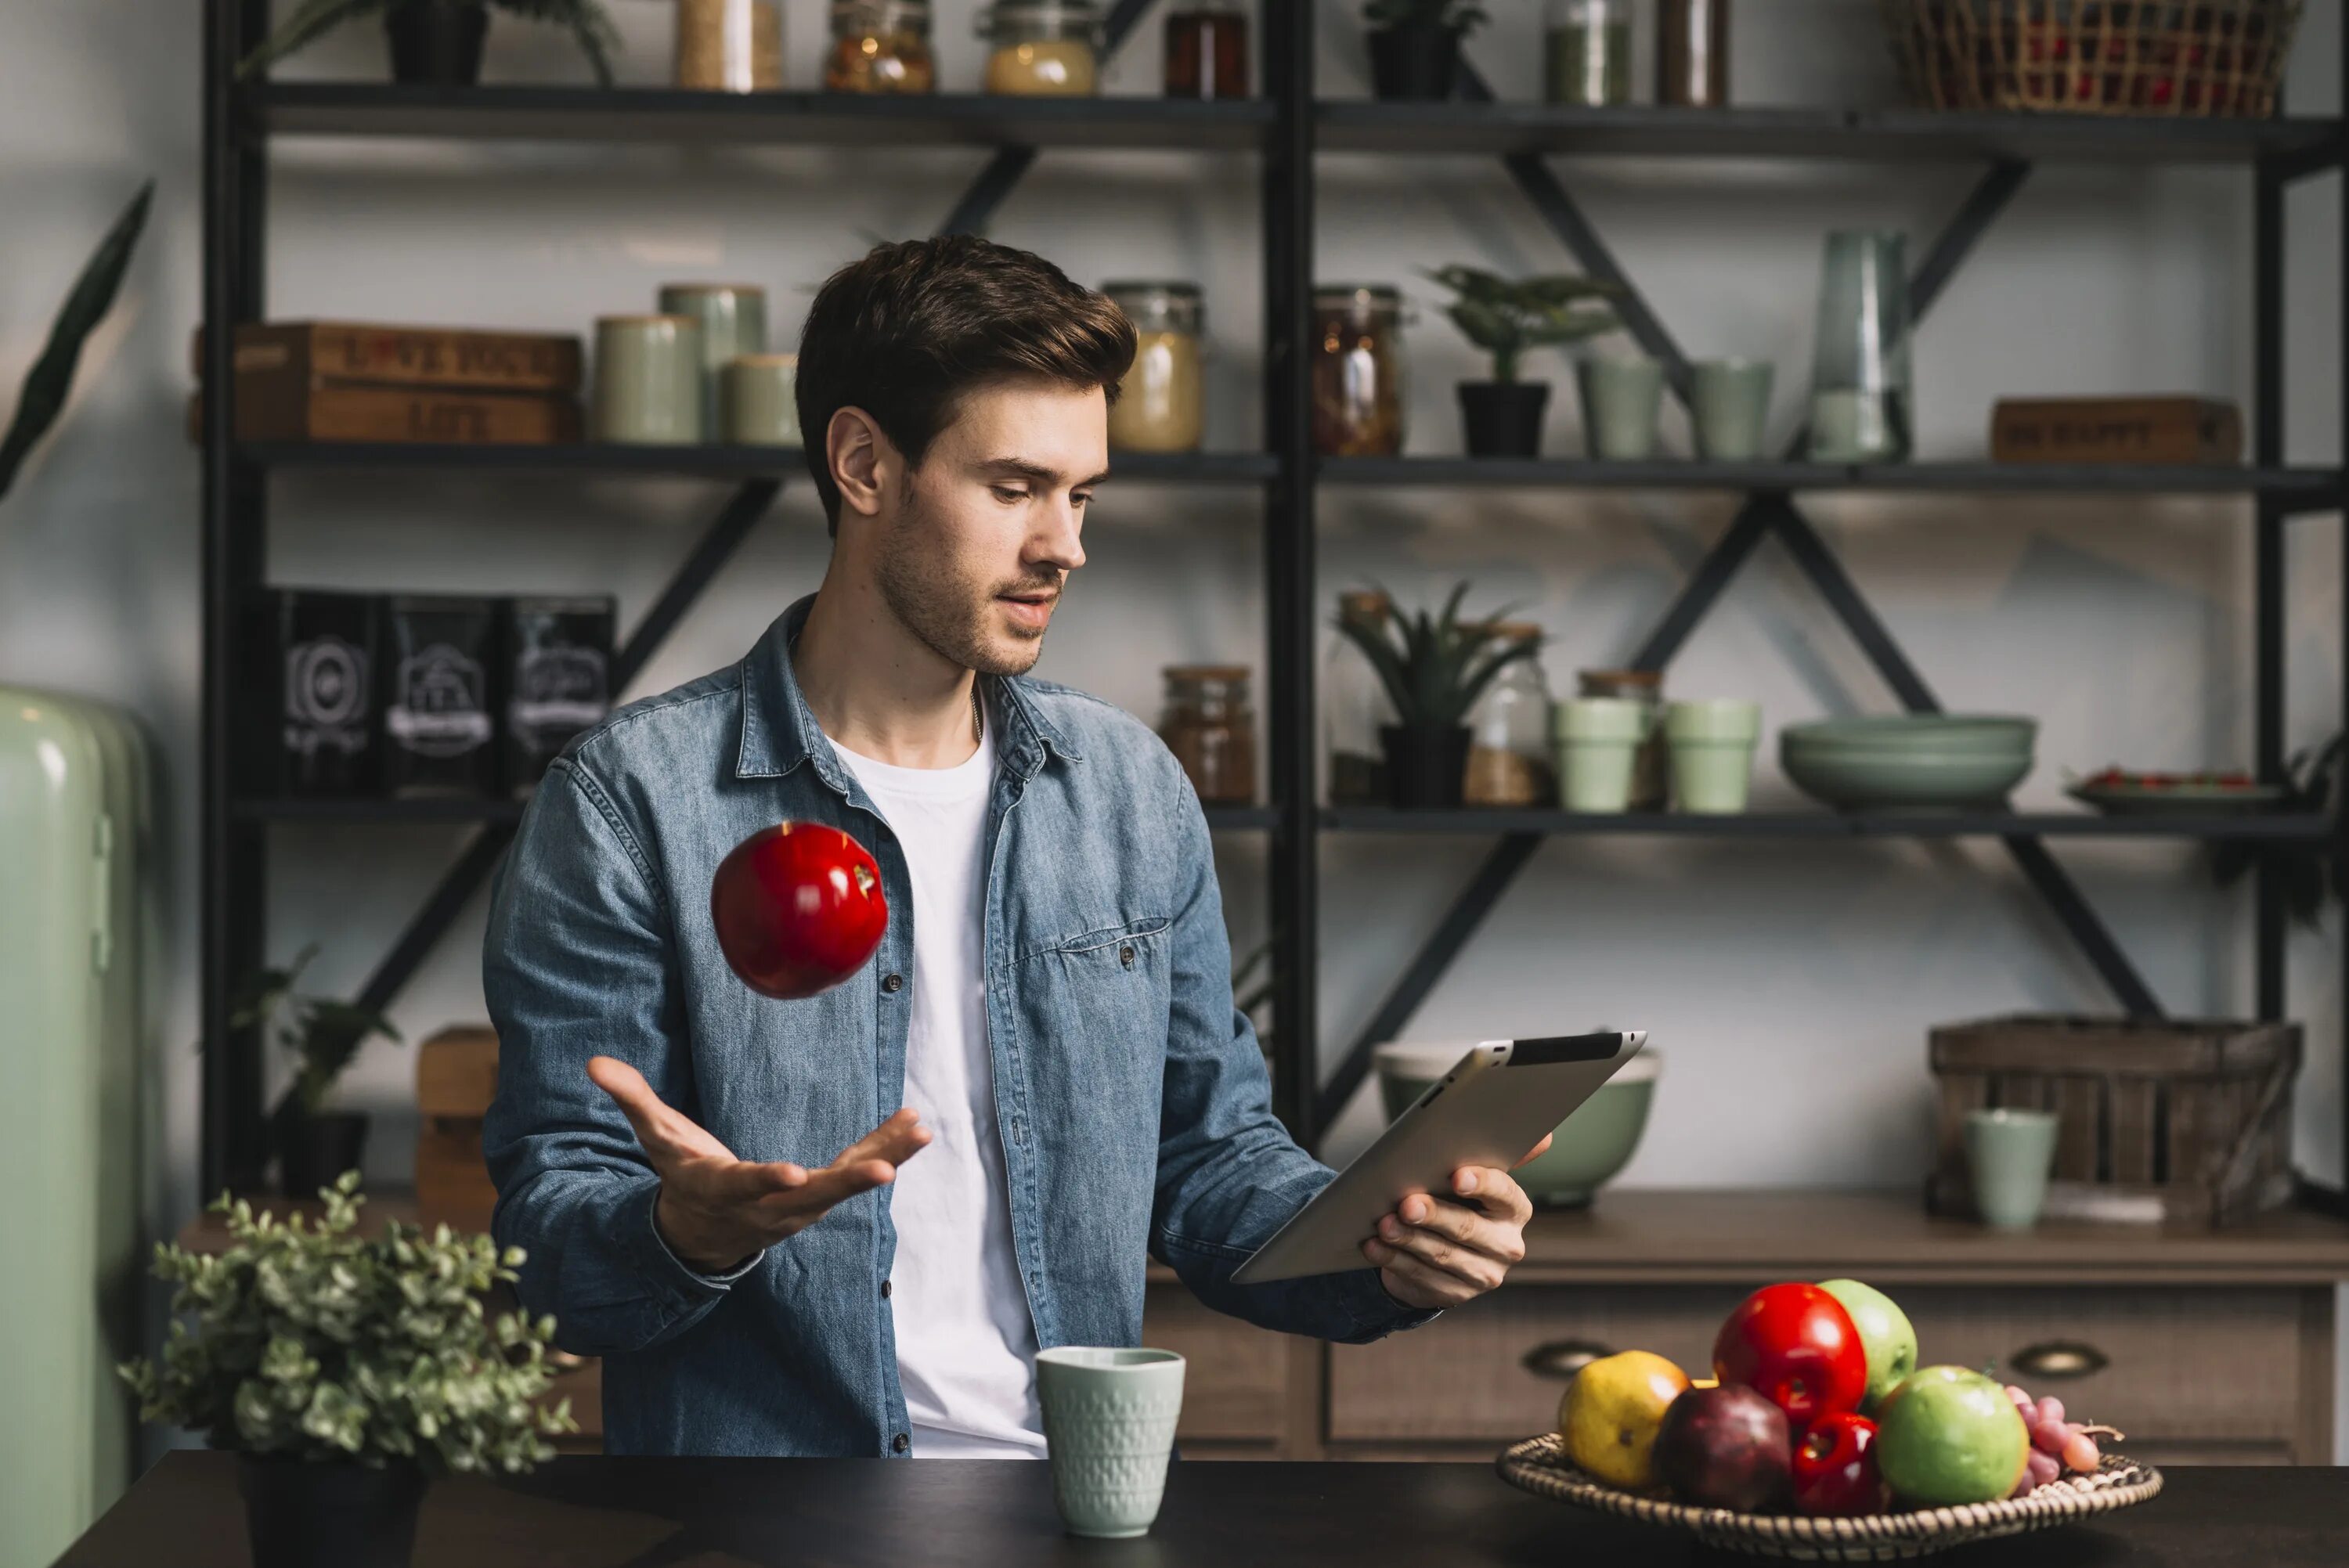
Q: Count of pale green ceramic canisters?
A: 3